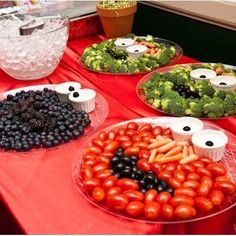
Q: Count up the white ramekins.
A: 8